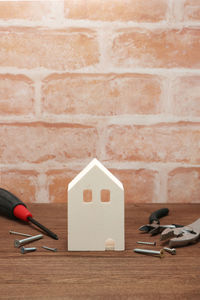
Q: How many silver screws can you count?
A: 7